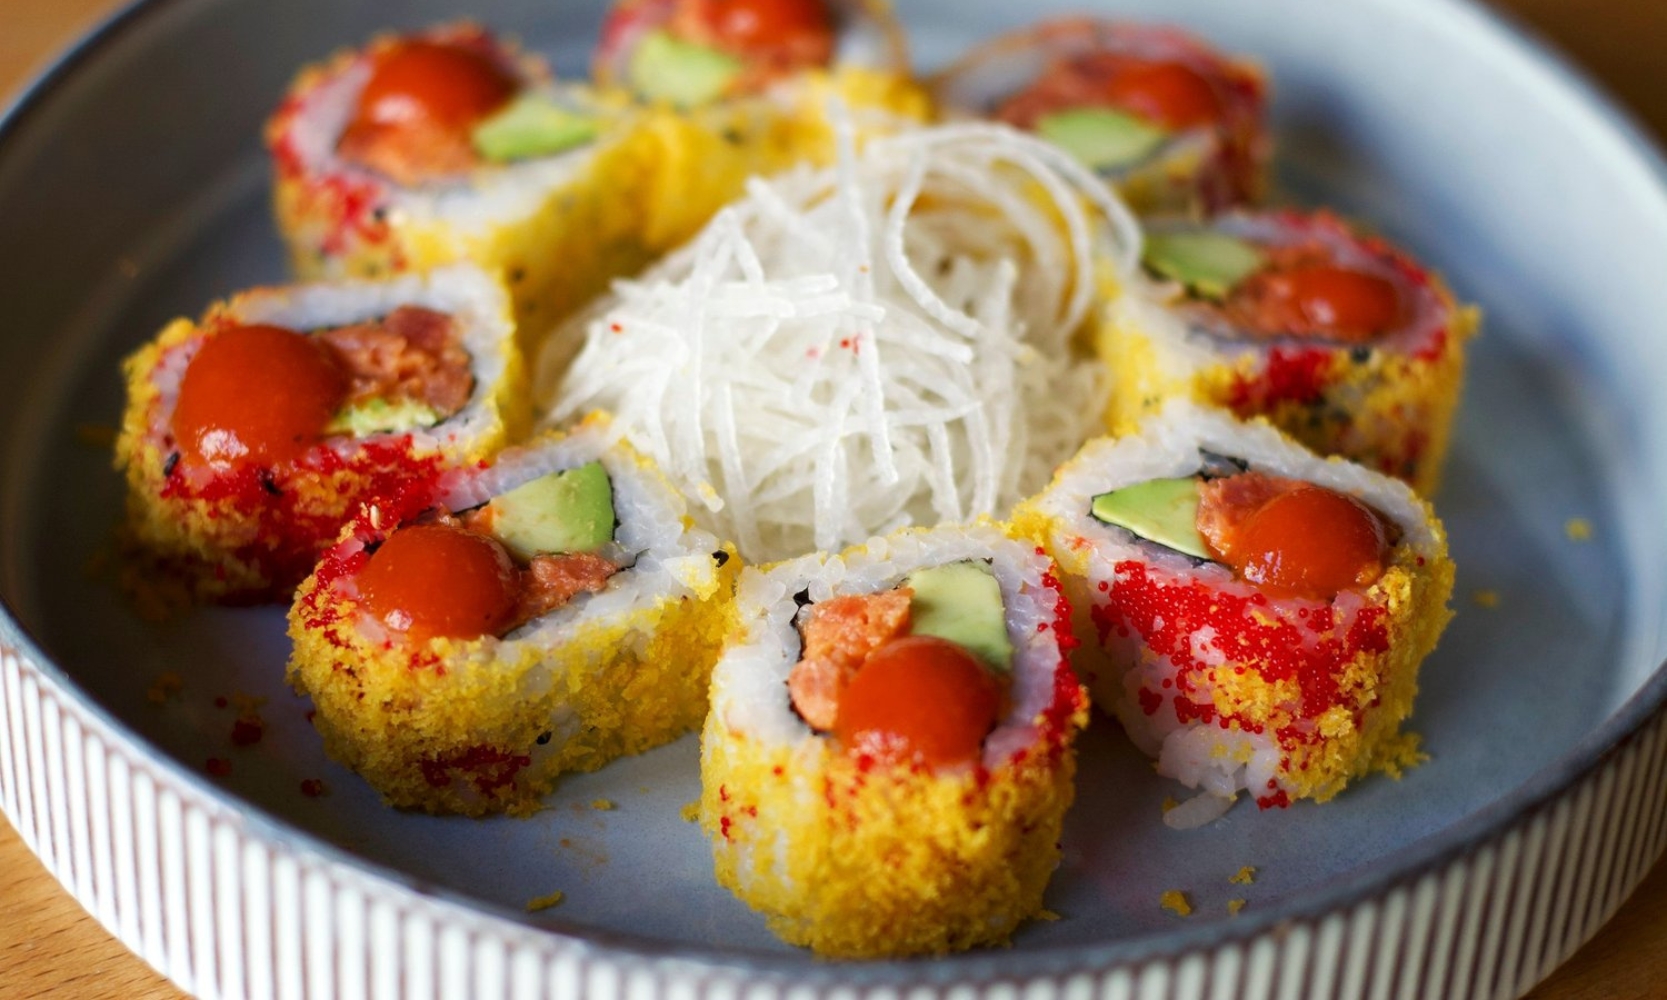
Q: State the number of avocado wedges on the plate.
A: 8